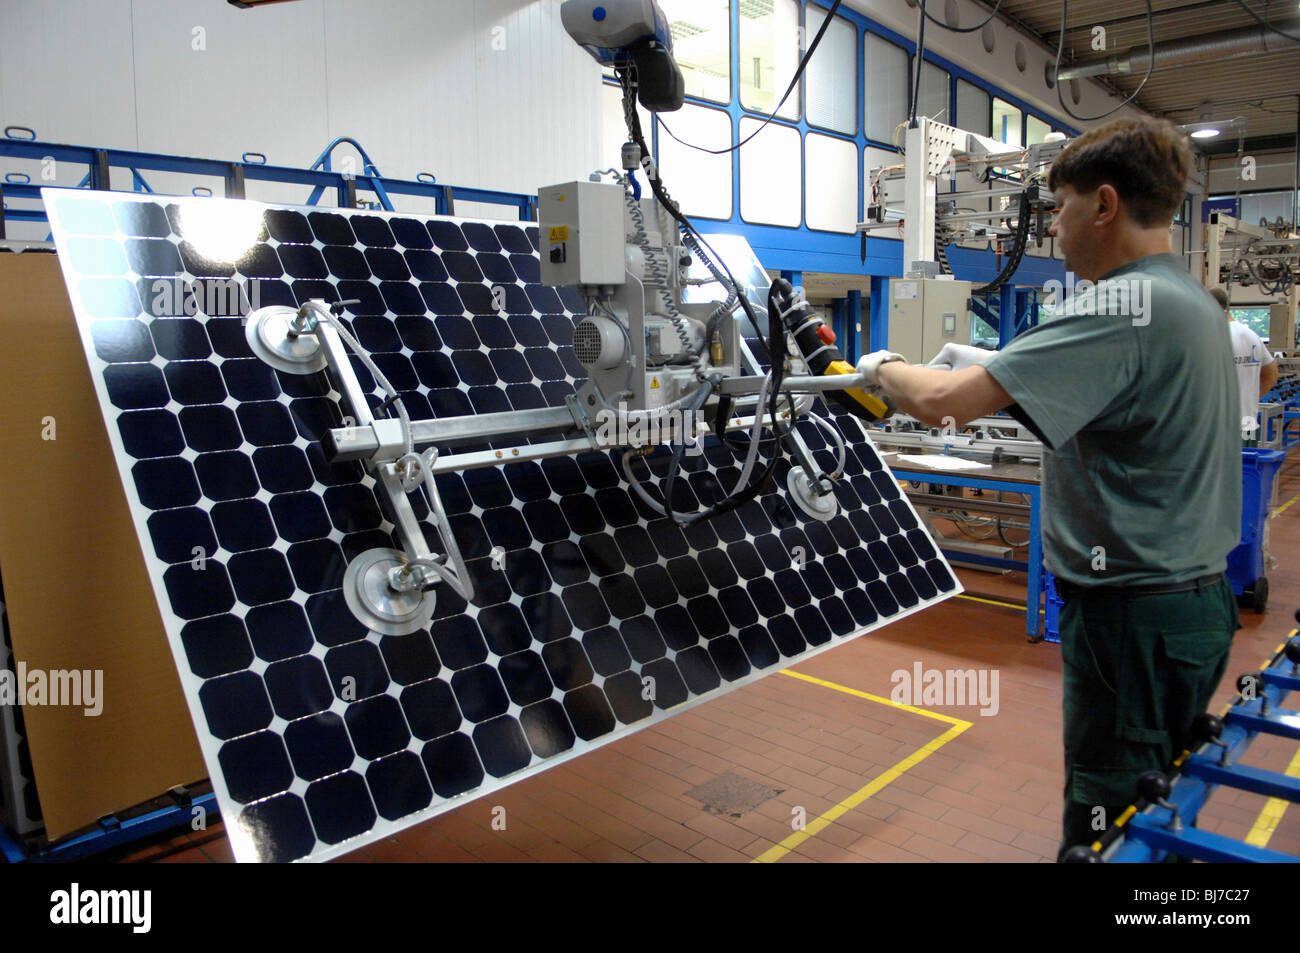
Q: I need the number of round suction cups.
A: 3